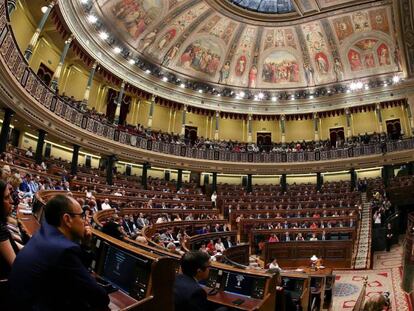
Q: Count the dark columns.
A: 12